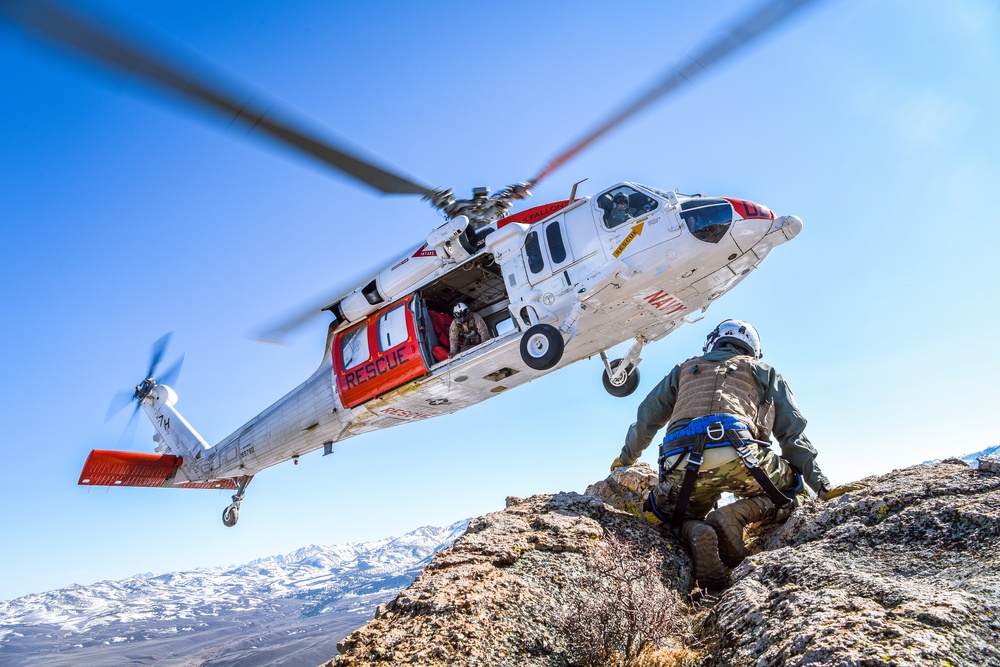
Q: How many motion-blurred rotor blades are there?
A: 7